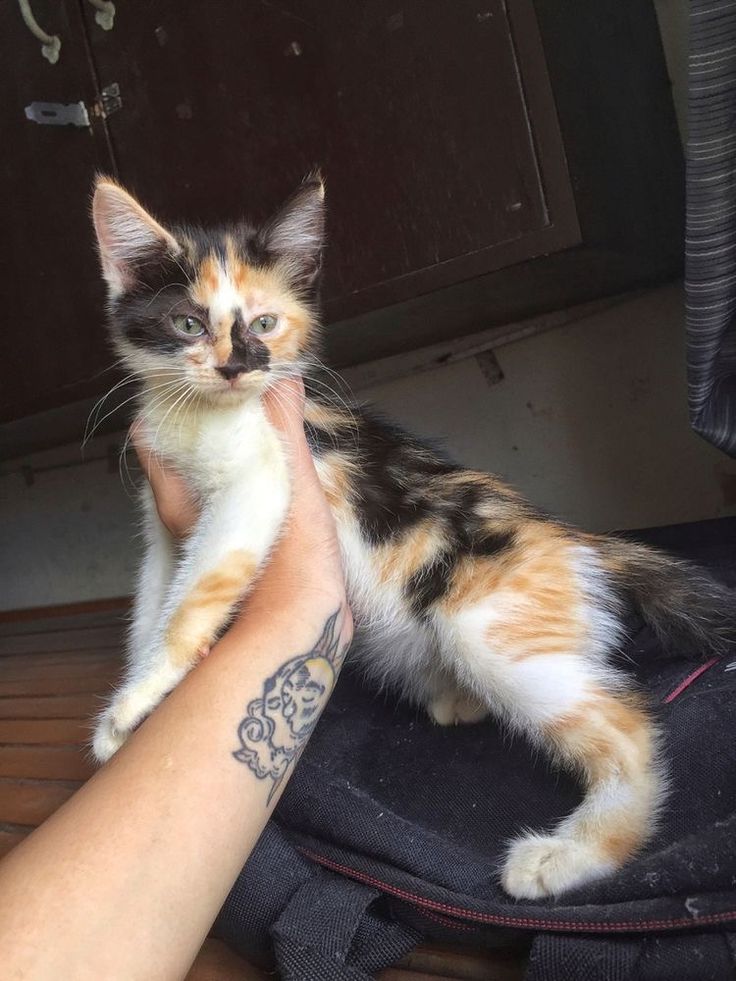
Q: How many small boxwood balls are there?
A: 0